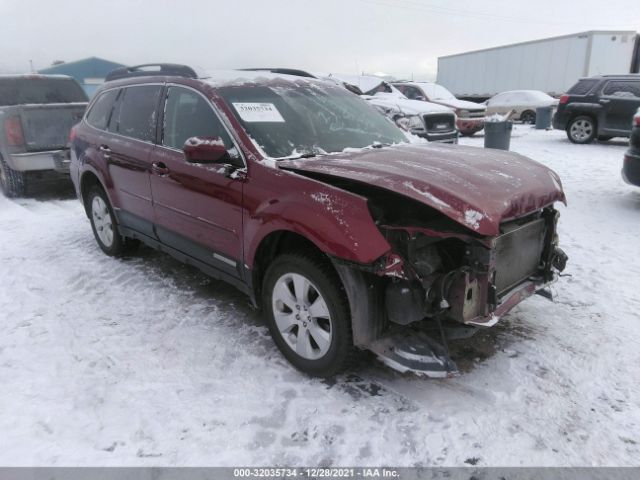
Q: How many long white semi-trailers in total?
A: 1